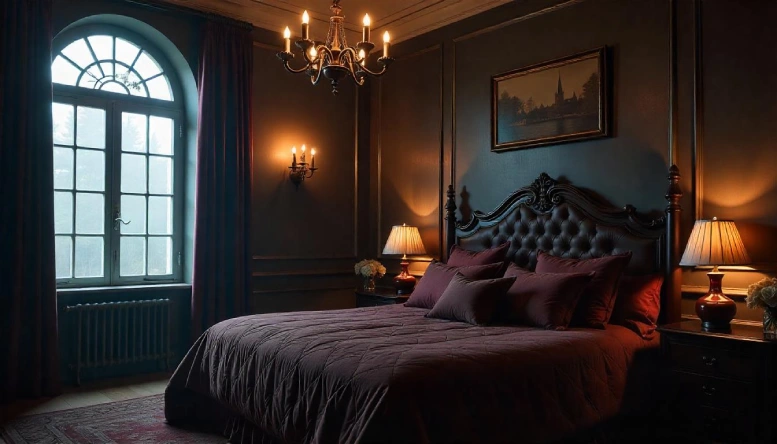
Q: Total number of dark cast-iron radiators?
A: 1